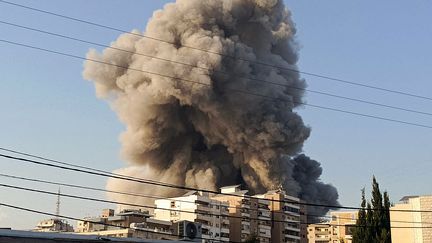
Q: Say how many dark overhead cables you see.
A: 8